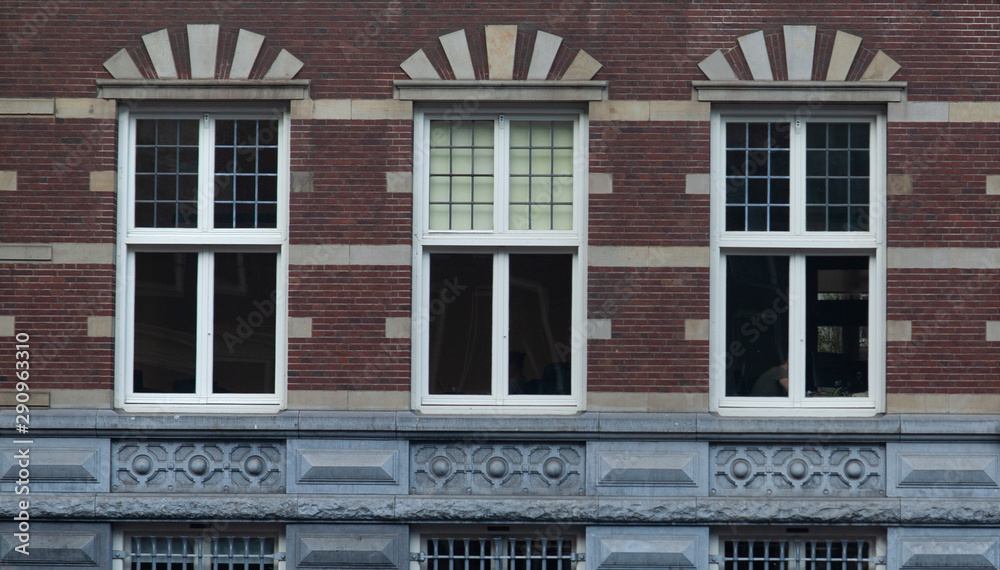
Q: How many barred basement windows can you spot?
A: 3